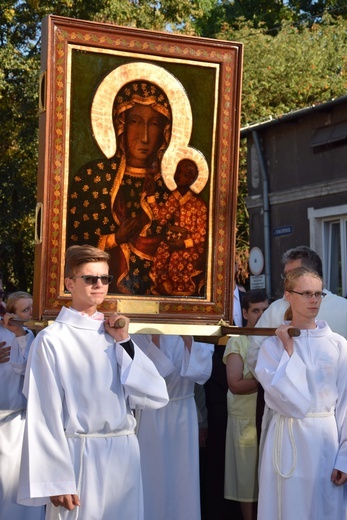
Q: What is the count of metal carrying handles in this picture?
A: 2